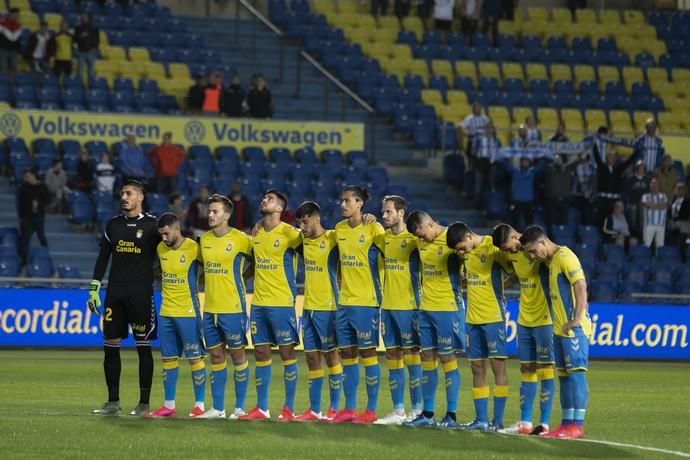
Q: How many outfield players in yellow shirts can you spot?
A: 10